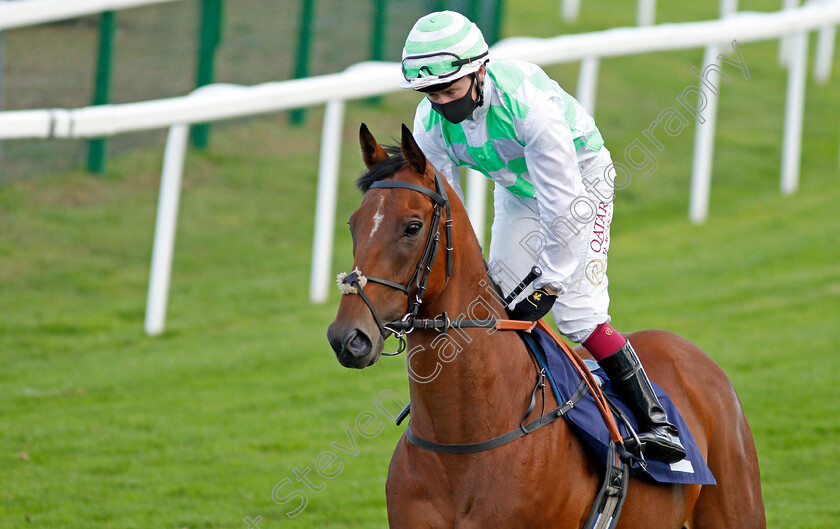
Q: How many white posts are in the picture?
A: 11